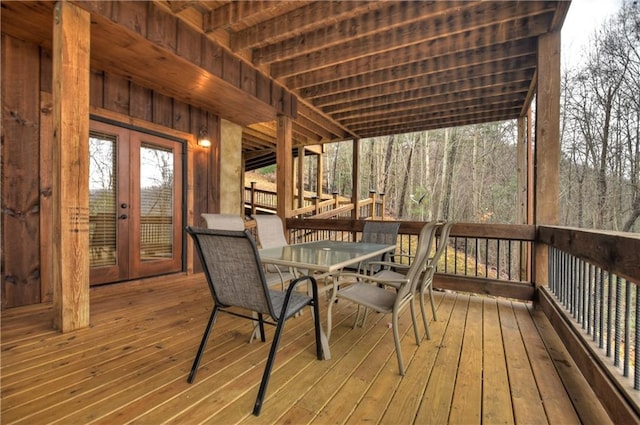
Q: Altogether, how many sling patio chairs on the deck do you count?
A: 6